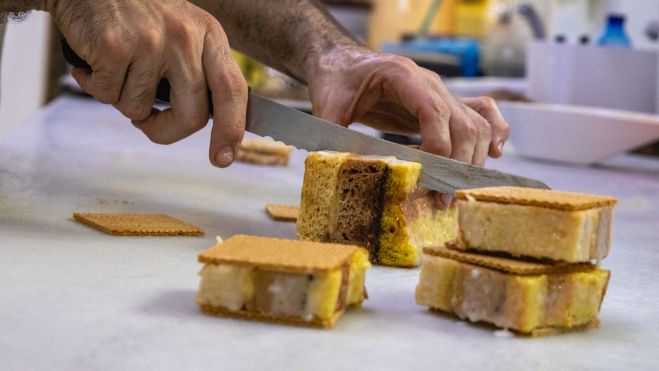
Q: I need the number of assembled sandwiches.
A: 3